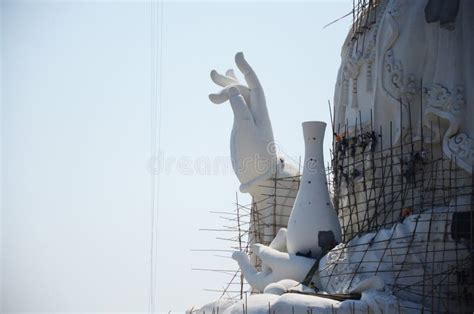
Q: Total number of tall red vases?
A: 0